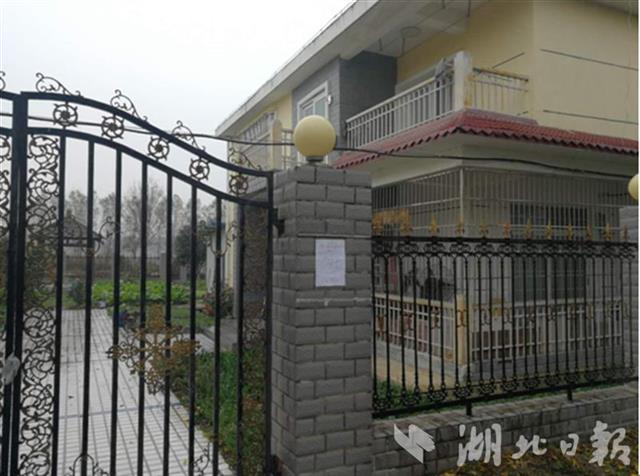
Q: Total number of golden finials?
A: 12